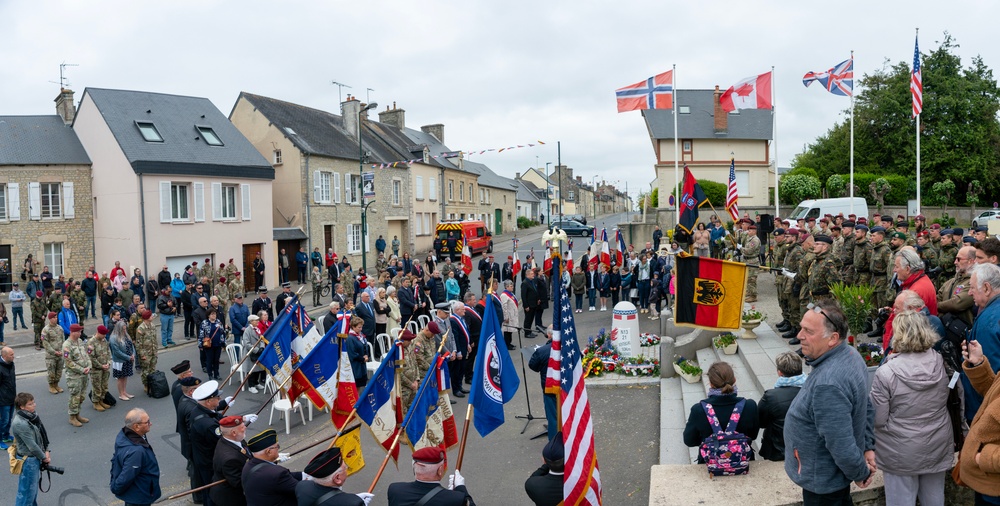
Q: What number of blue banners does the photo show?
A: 1